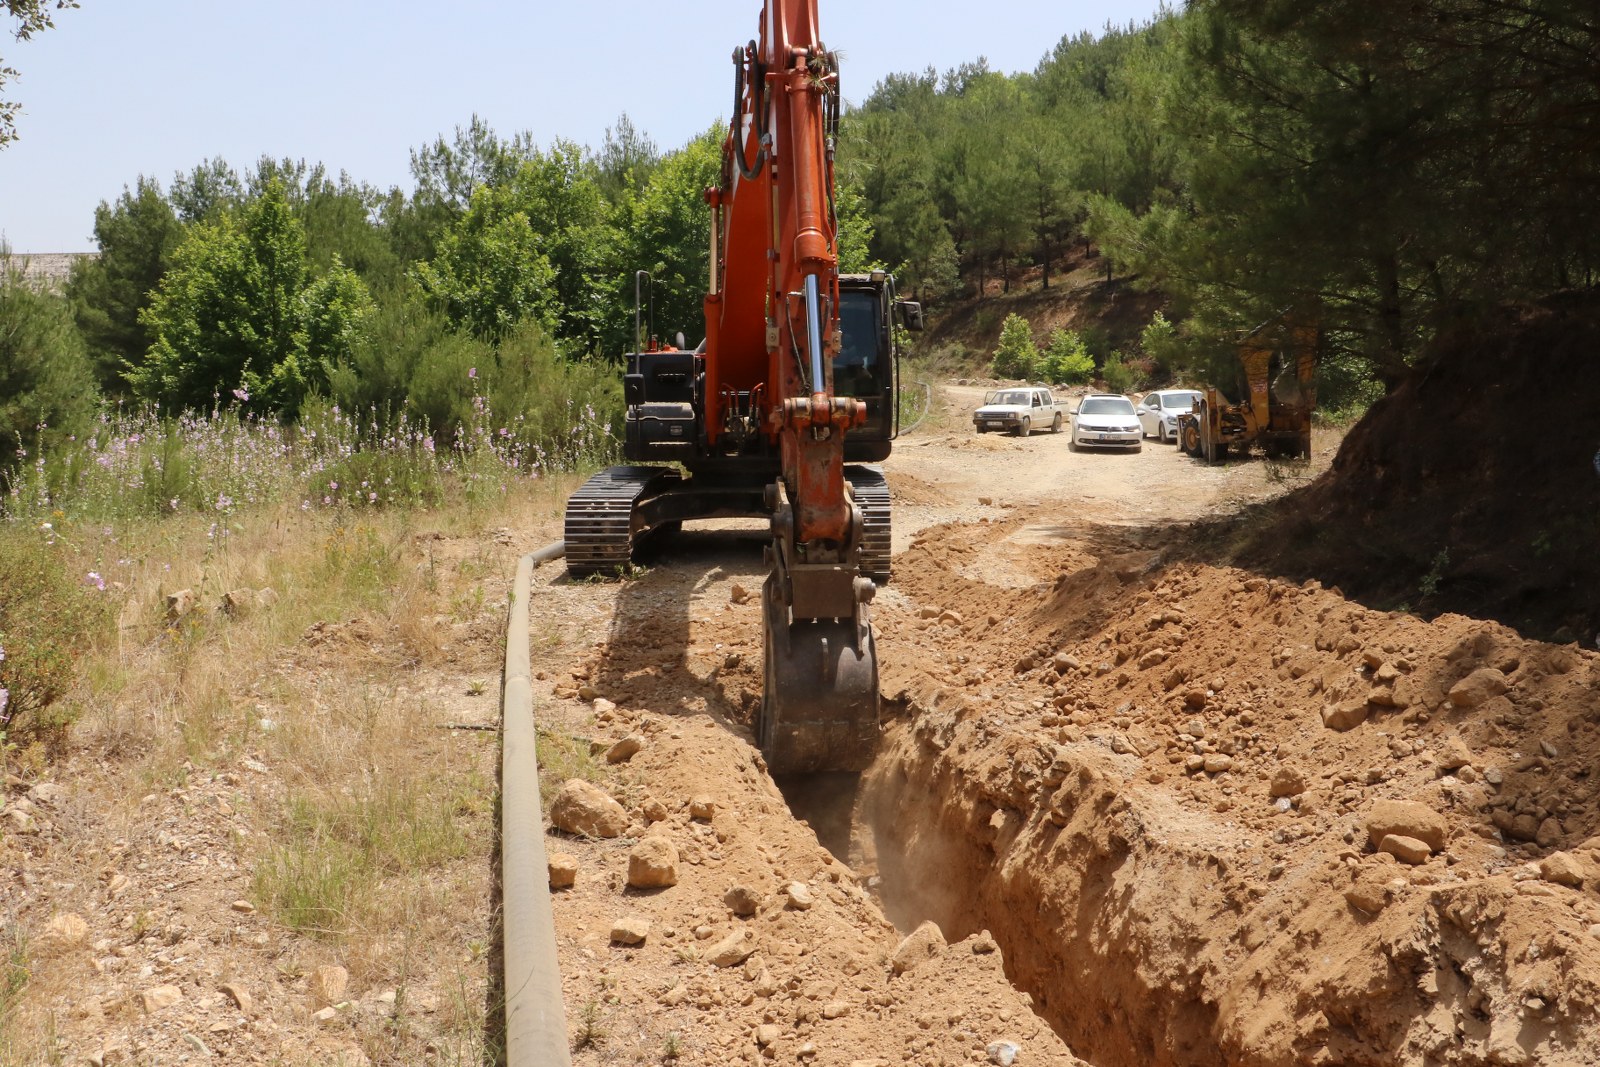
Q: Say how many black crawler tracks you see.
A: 2